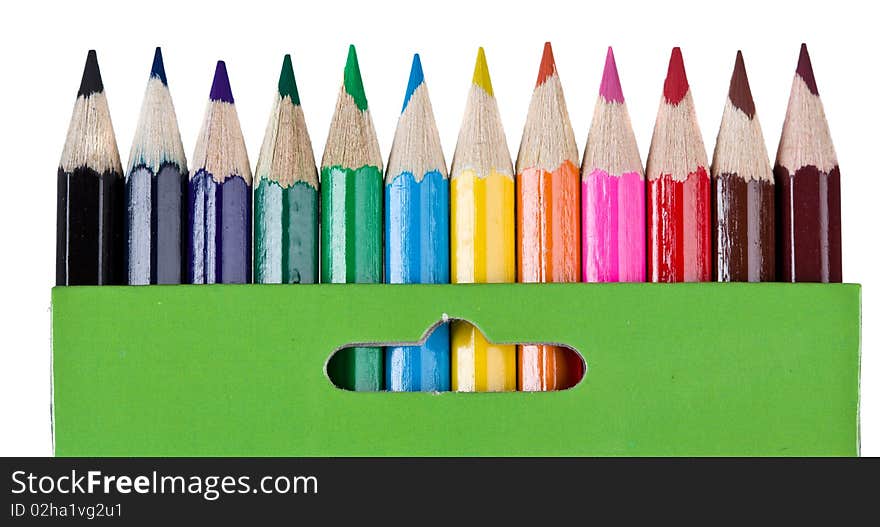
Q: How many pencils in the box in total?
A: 12